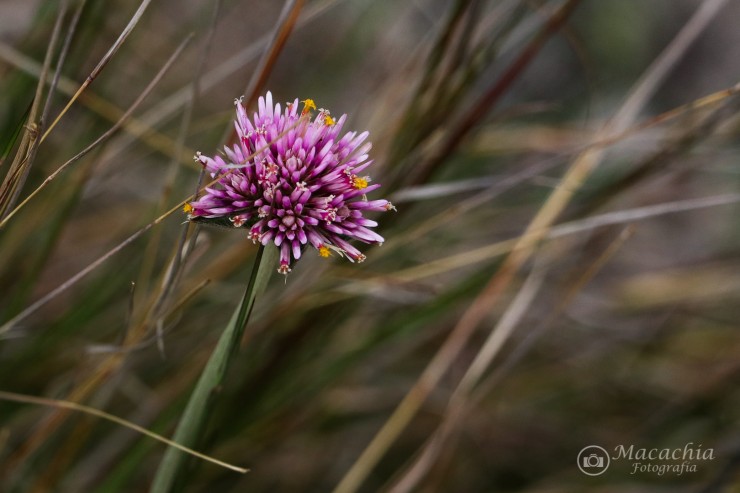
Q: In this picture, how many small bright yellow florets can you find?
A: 5